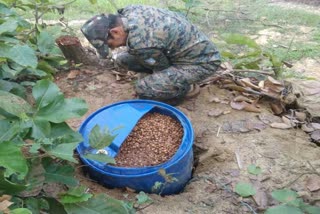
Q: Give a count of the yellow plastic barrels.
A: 0